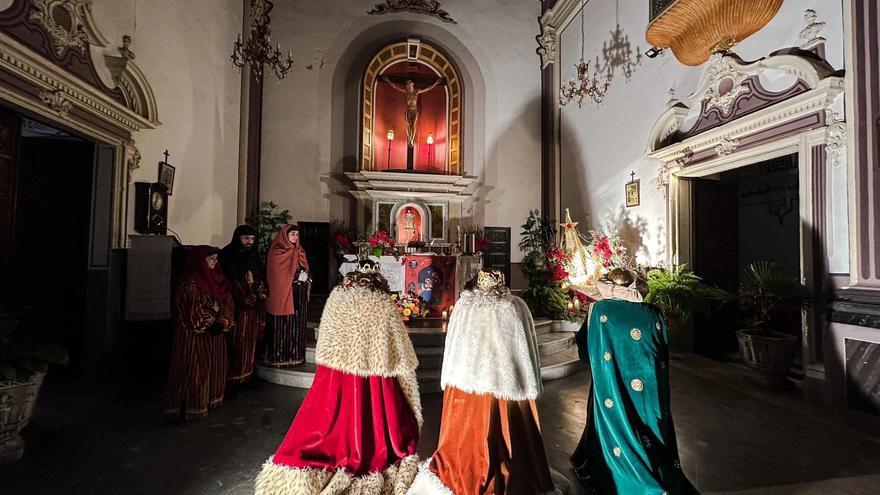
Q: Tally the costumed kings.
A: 3